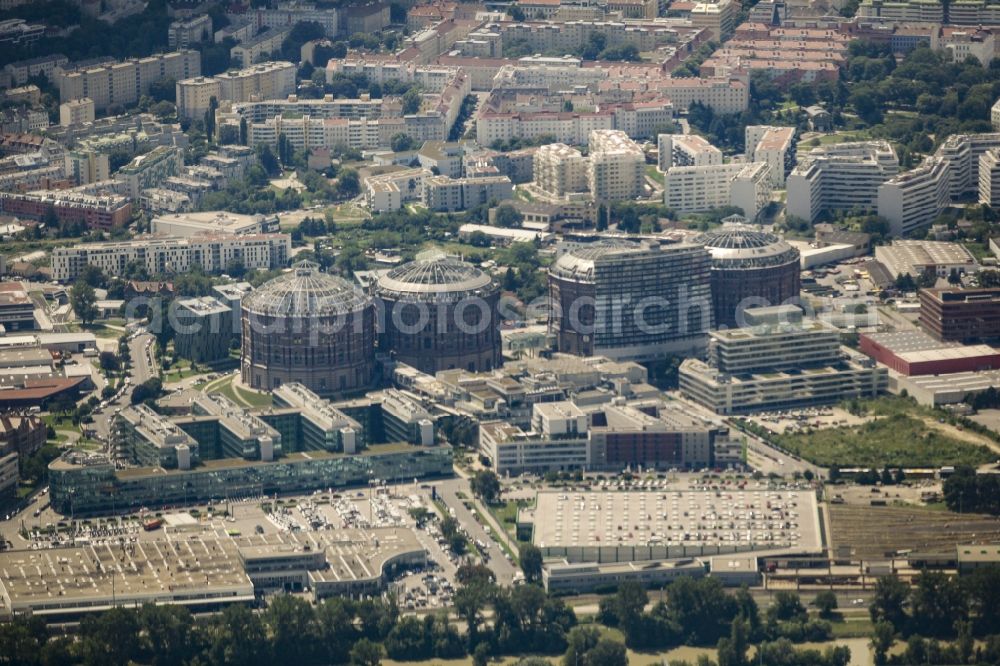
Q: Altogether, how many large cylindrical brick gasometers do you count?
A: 4